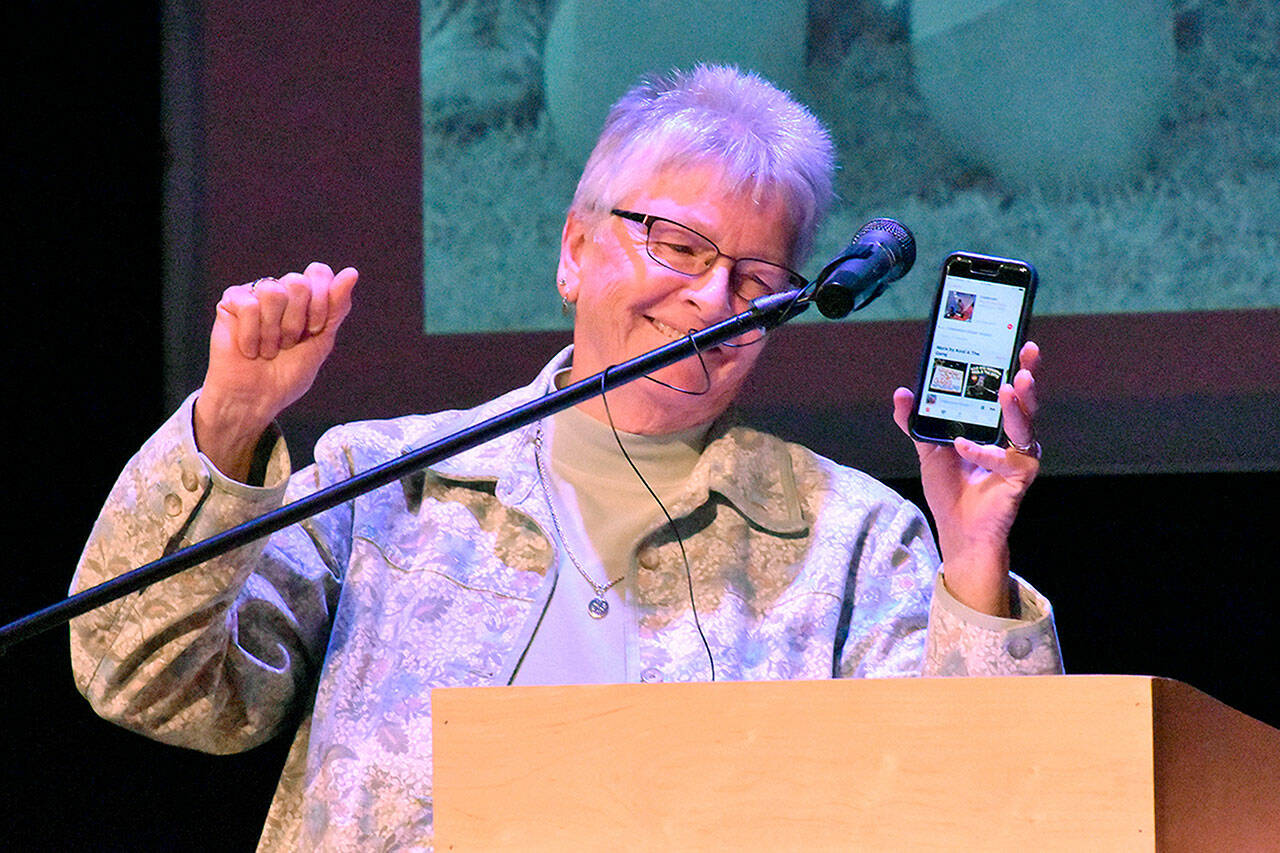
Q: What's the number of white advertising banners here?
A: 0